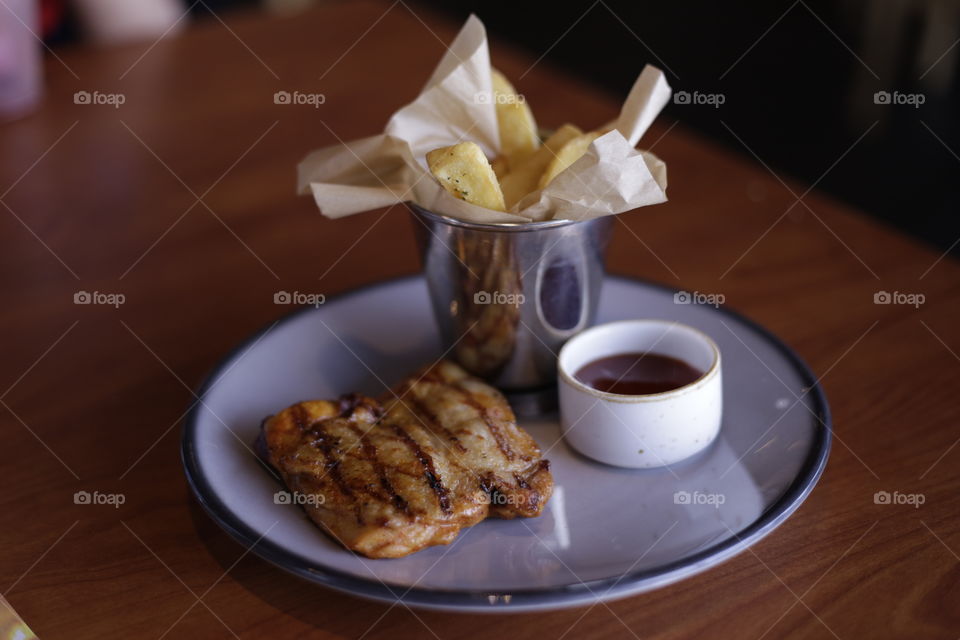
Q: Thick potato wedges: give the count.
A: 4